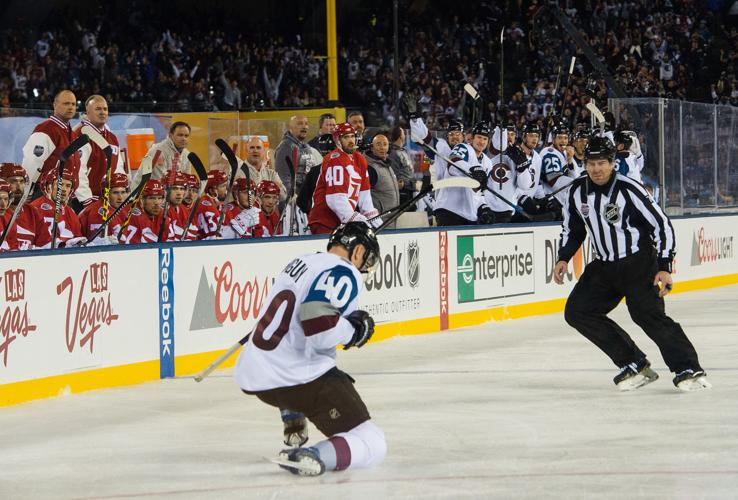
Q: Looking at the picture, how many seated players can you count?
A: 10